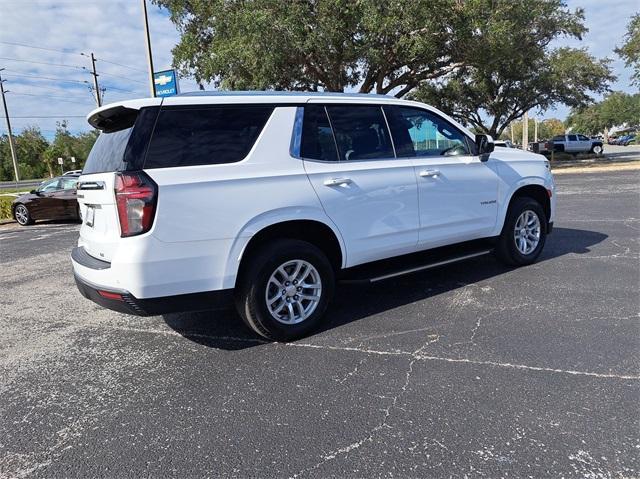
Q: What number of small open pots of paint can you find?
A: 0